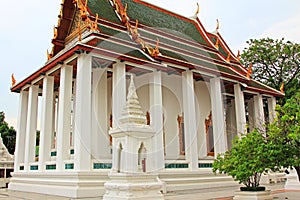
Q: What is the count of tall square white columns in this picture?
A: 12